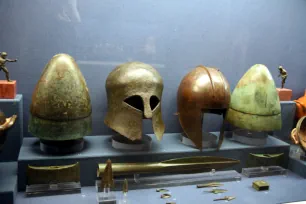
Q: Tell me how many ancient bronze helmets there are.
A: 4